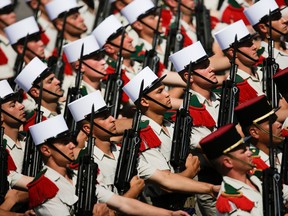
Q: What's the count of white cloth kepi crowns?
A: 14